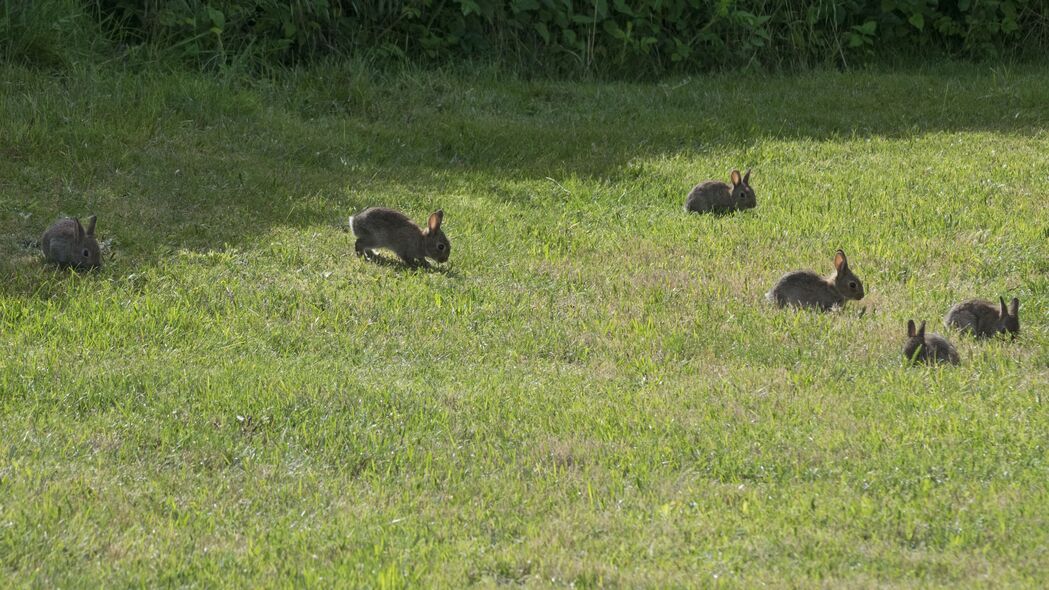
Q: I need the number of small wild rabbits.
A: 6